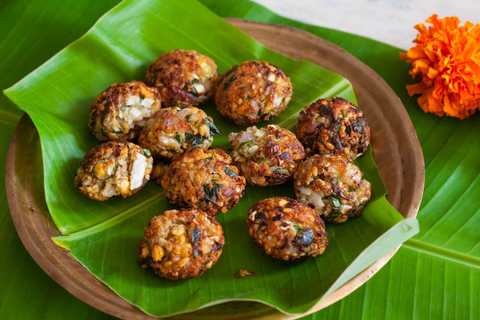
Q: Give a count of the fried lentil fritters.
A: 11